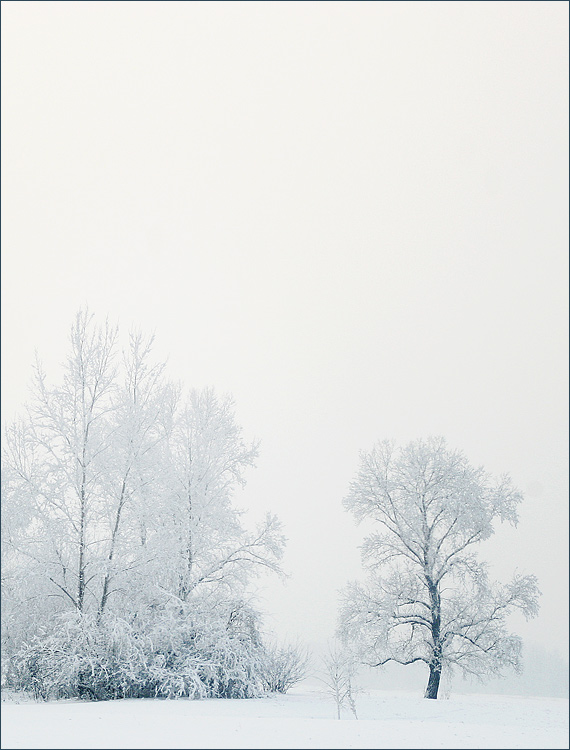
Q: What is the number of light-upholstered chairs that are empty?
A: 0